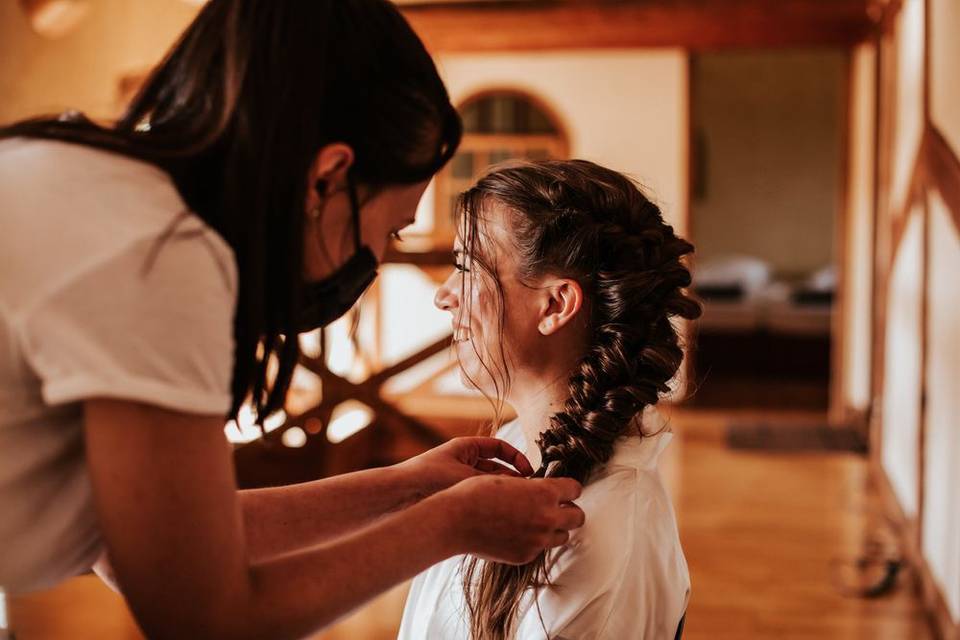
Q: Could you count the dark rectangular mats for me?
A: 1